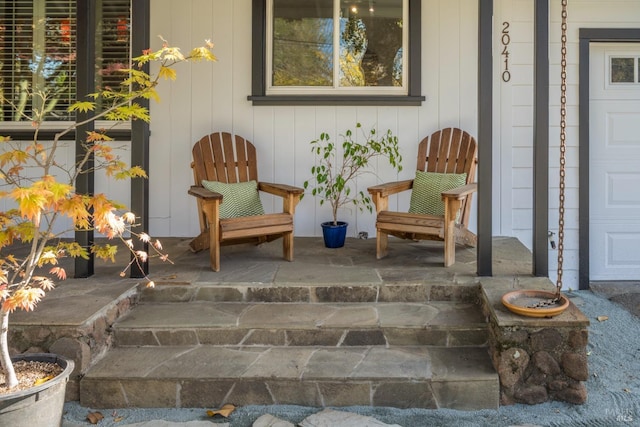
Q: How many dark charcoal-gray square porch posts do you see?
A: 4